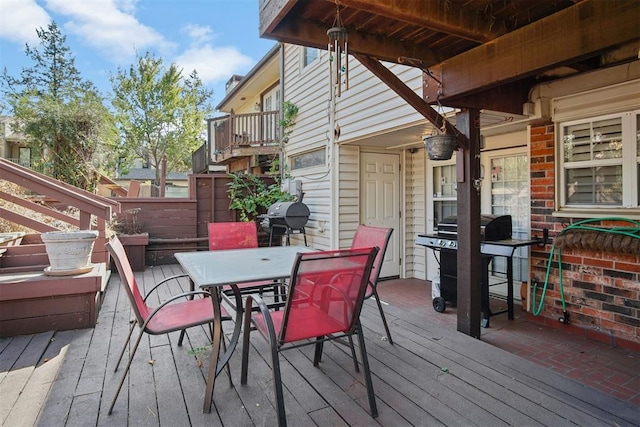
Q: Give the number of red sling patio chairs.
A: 4